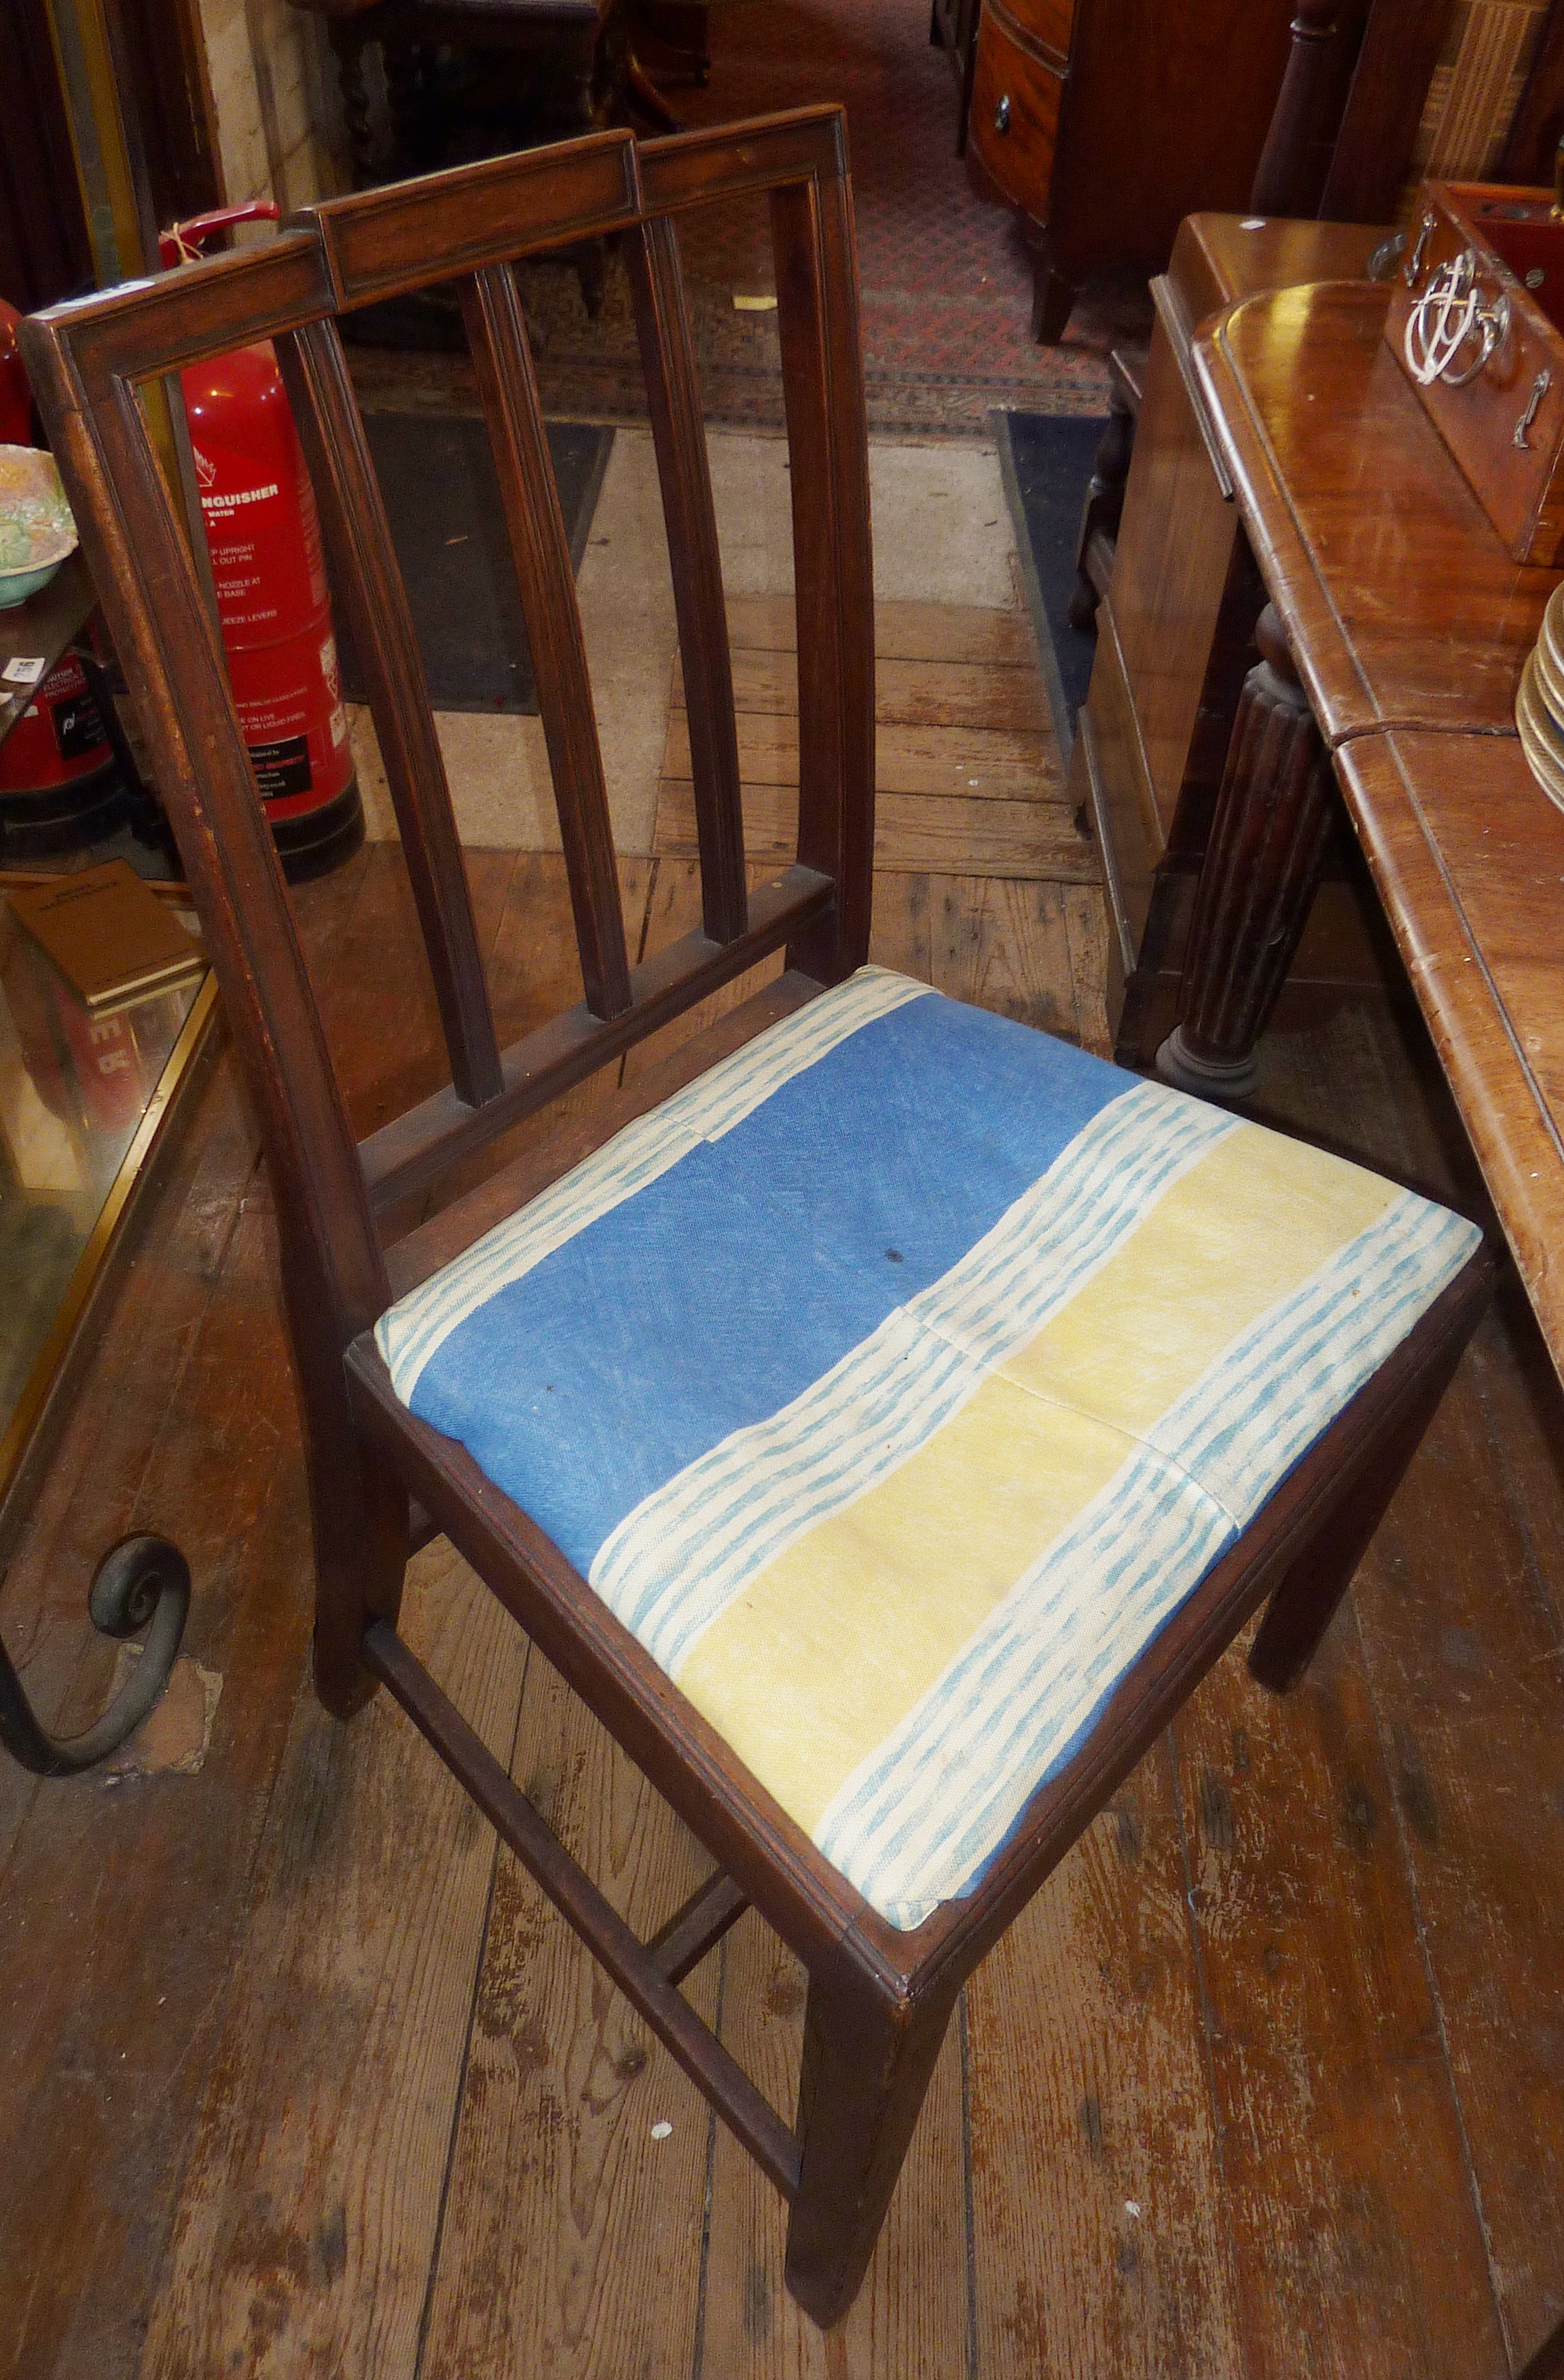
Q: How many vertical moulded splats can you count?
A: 3